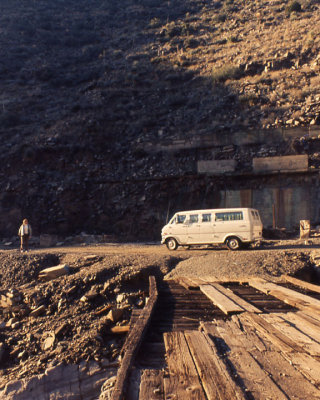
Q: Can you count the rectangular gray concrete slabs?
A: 2